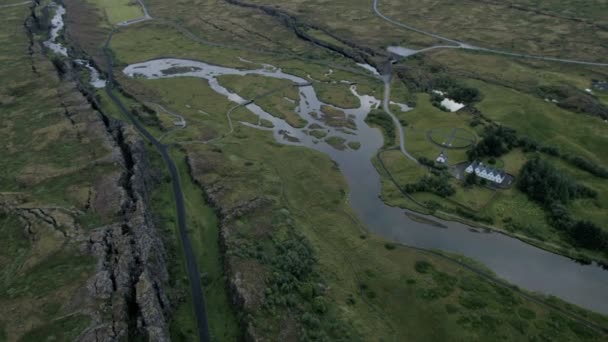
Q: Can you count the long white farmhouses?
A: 1